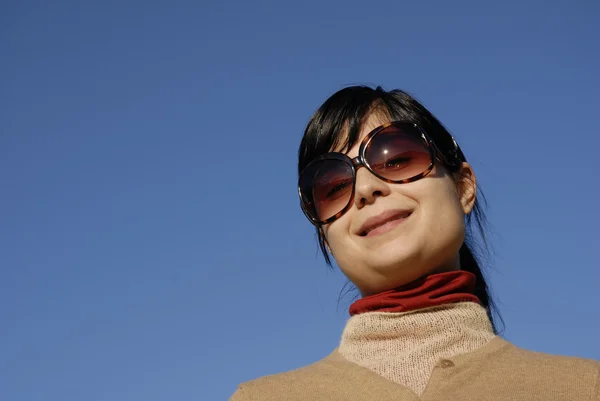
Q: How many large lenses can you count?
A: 2